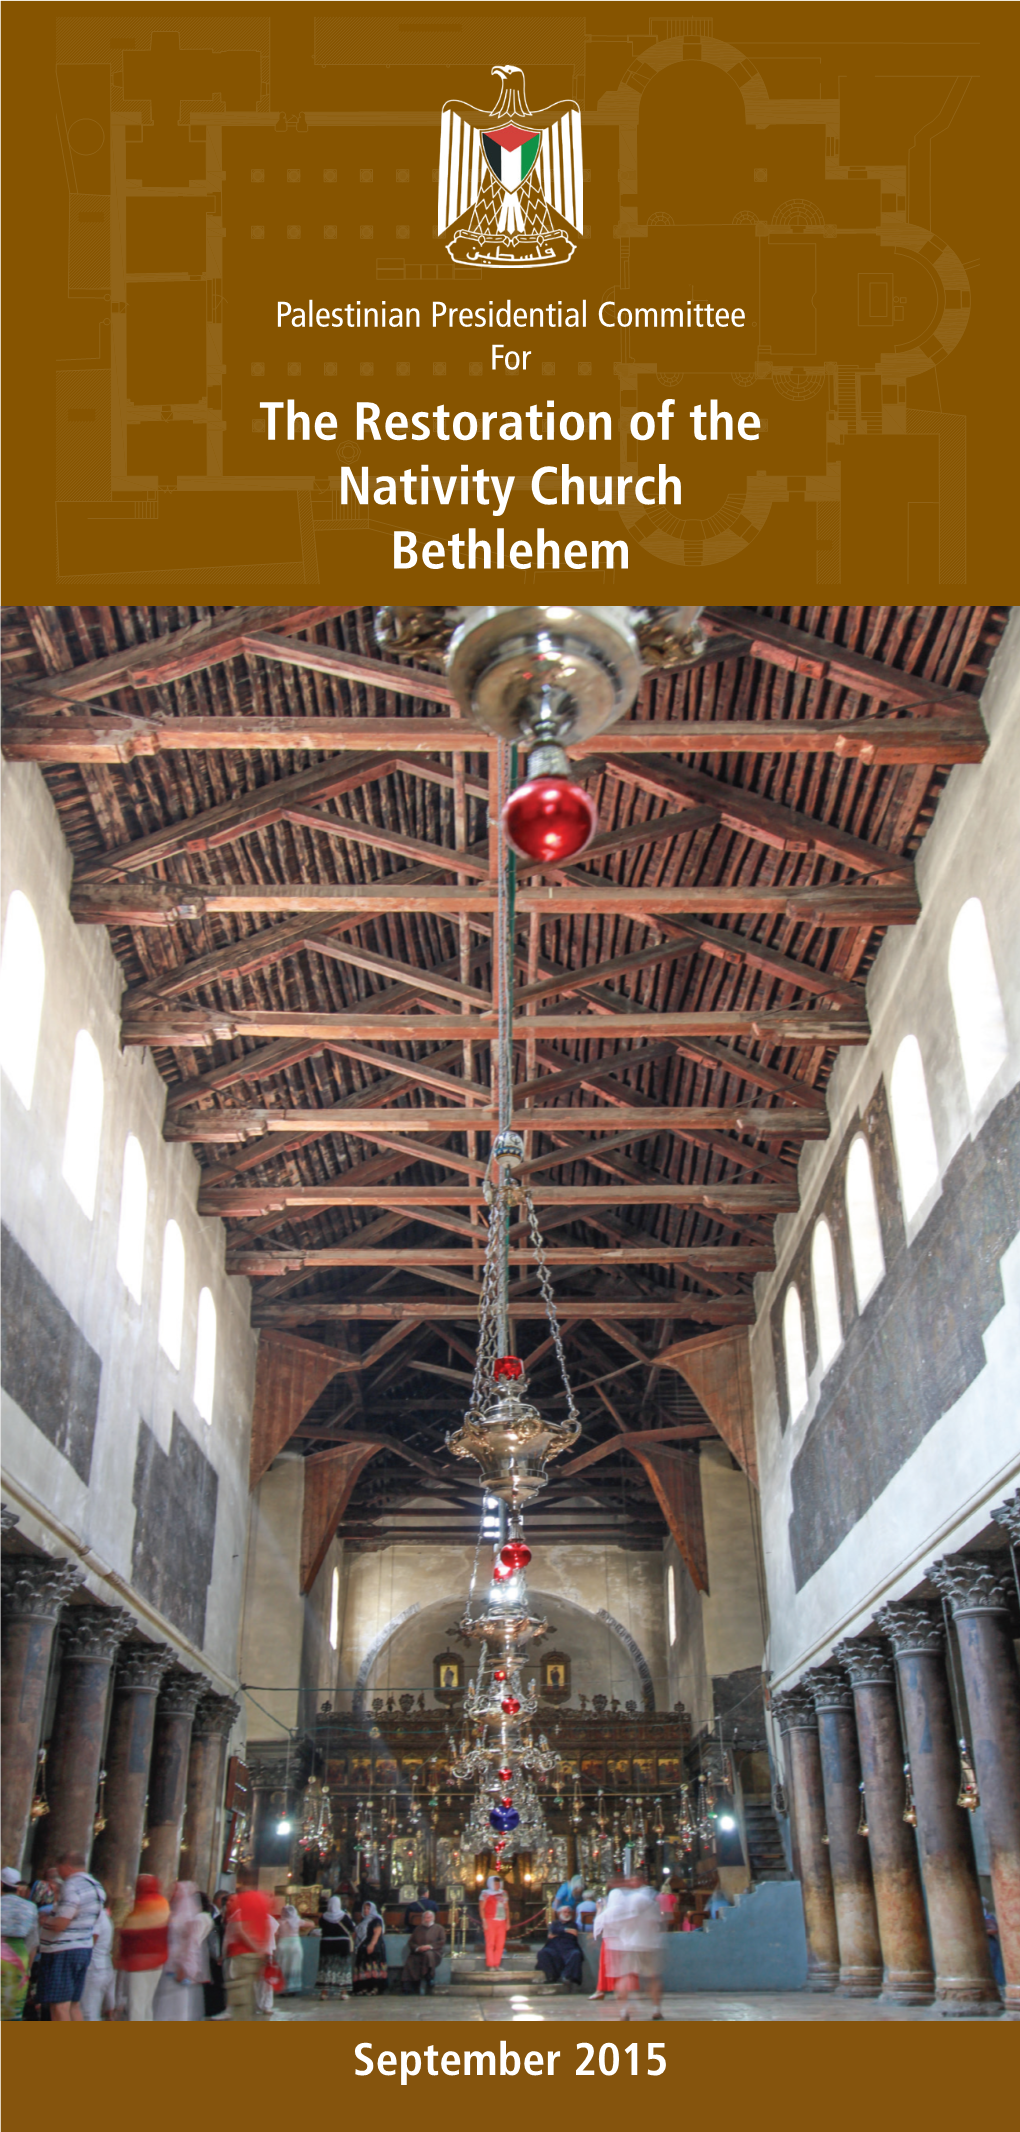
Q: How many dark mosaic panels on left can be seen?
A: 2